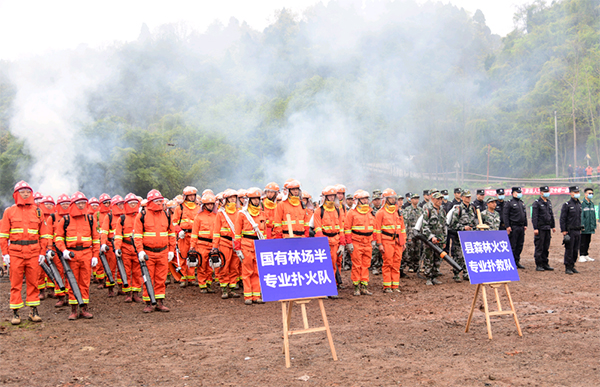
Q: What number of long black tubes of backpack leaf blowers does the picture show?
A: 7